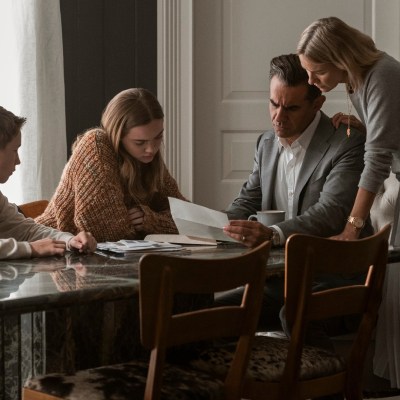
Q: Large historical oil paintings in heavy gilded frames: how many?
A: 0